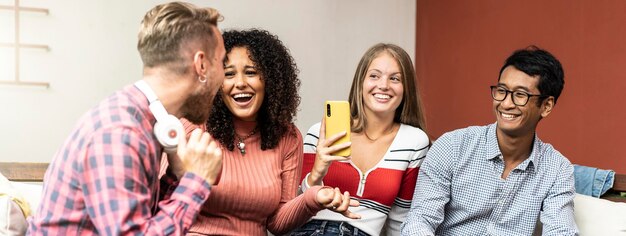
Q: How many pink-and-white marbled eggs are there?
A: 0